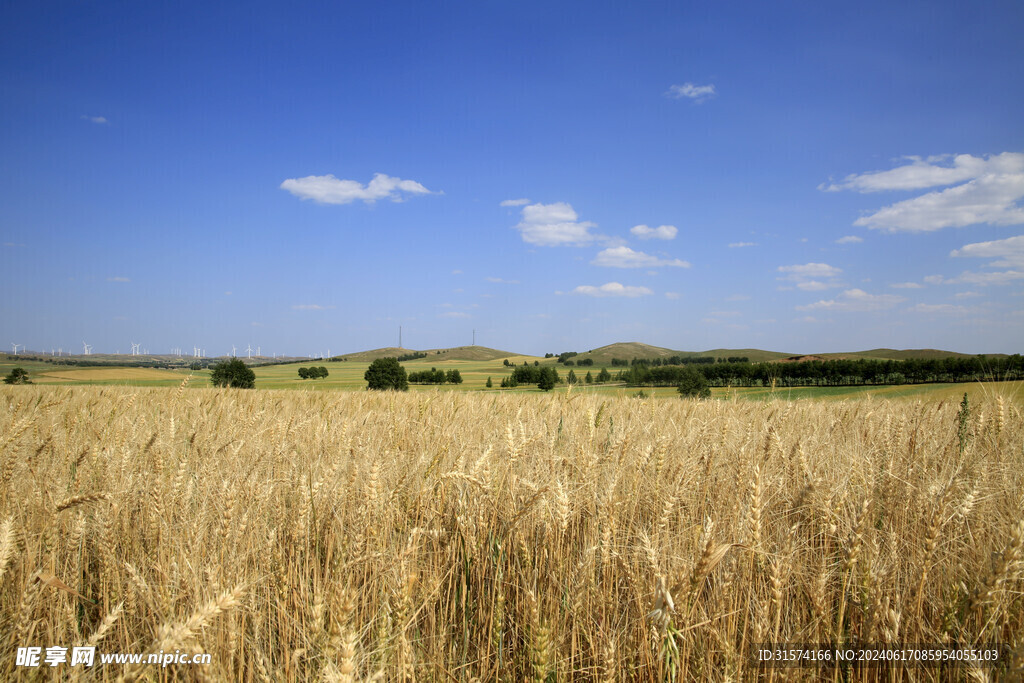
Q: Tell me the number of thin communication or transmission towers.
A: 2